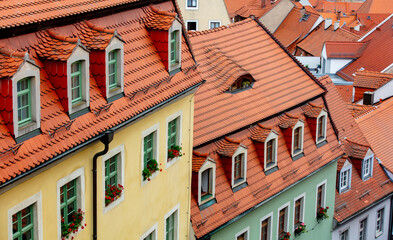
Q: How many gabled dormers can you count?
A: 11